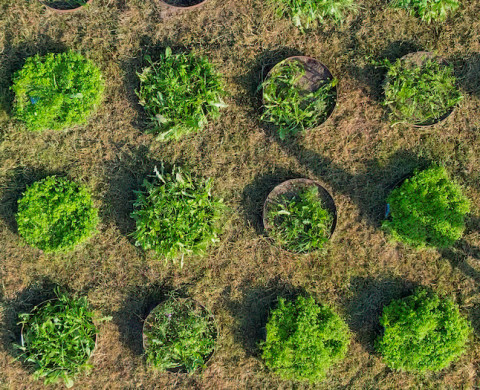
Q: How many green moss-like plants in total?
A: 5